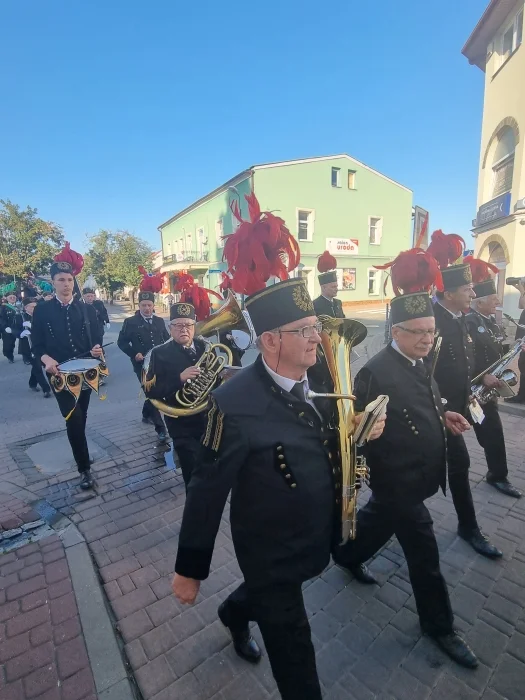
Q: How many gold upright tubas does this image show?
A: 1